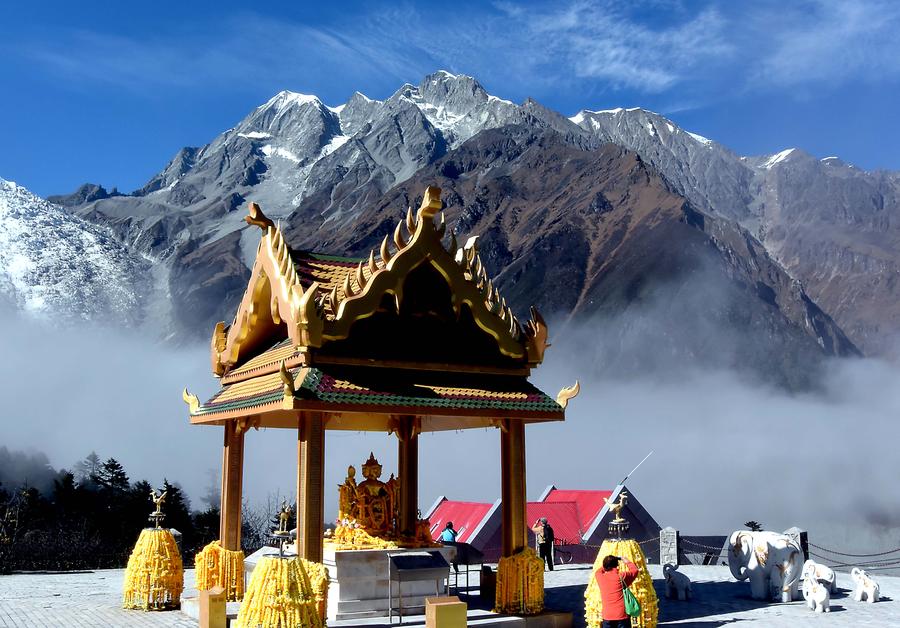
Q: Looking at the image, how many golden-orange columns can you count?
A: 4